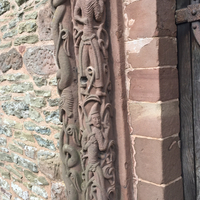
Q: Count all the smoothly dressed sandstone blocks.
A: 6